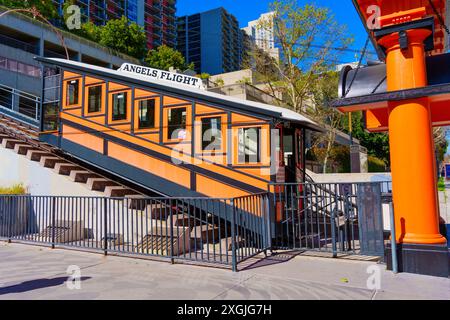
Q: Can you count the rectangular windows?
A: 7